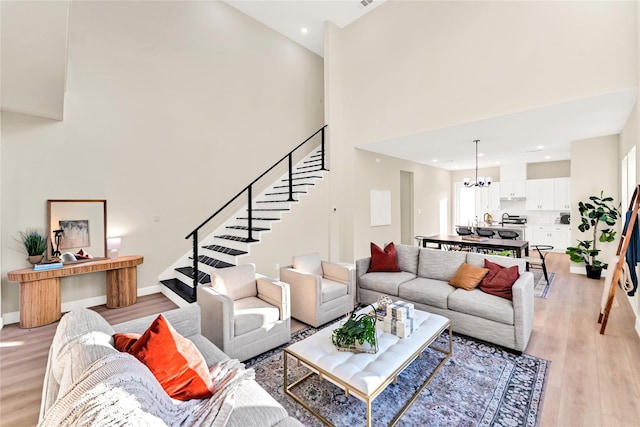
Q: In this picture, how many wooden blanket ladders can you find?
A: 1